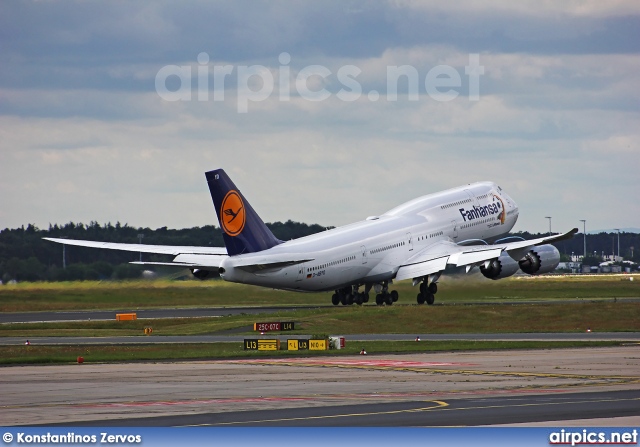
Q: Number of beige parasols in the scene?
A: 0